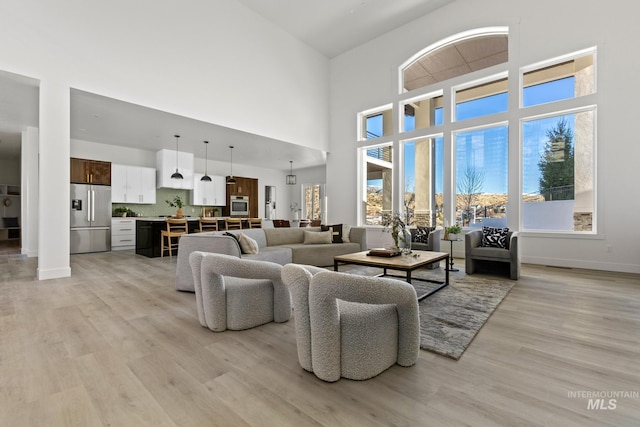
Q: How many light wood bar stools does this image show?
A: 4